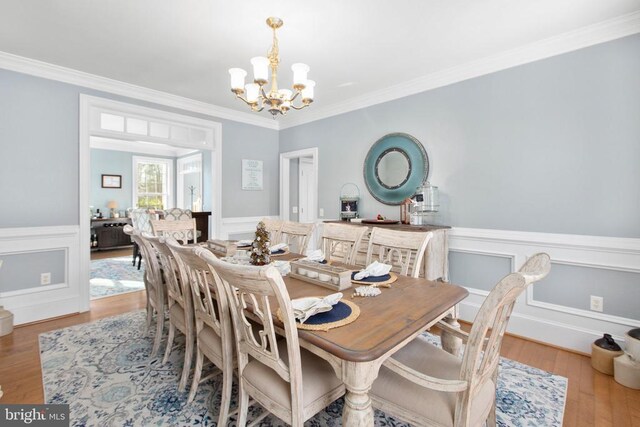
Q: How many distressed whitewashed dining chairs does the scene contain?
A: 10